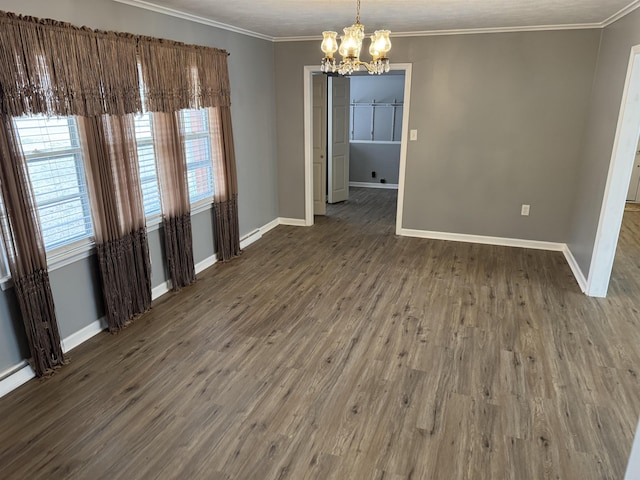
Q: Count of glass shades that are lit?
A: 5